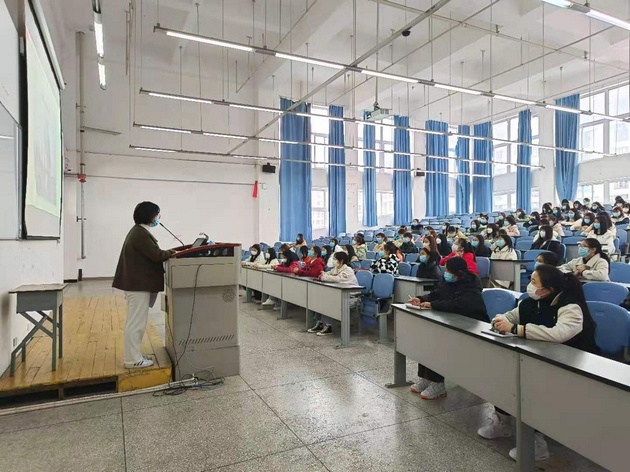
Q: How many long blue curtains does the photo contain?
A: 9